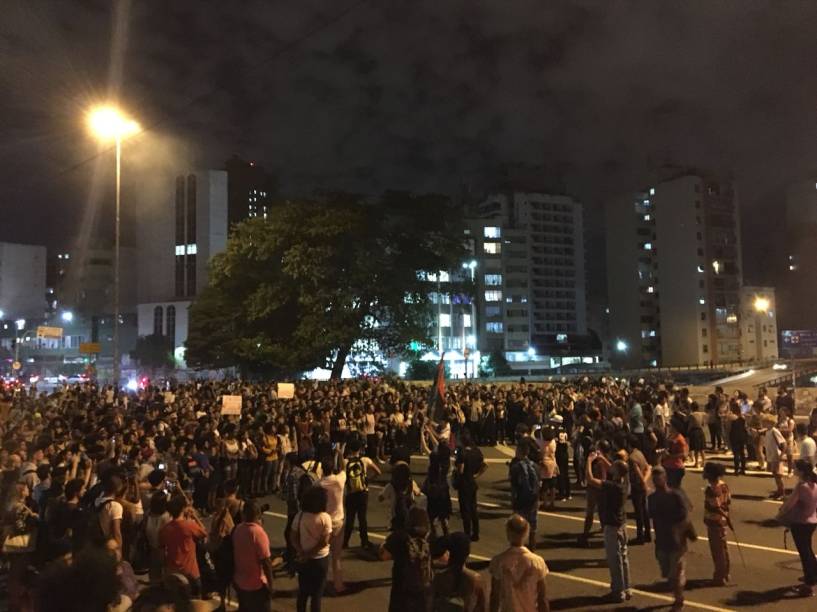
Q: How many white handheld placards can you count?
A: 2